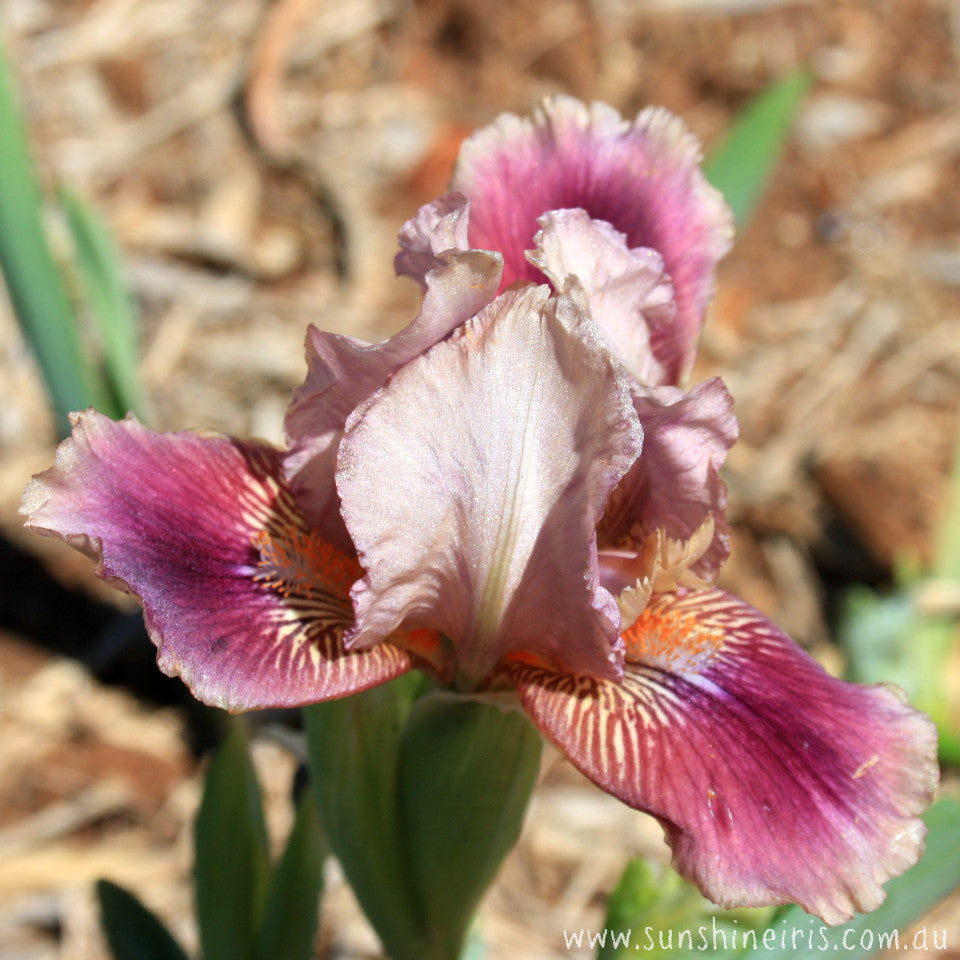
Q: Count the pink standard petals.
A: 3